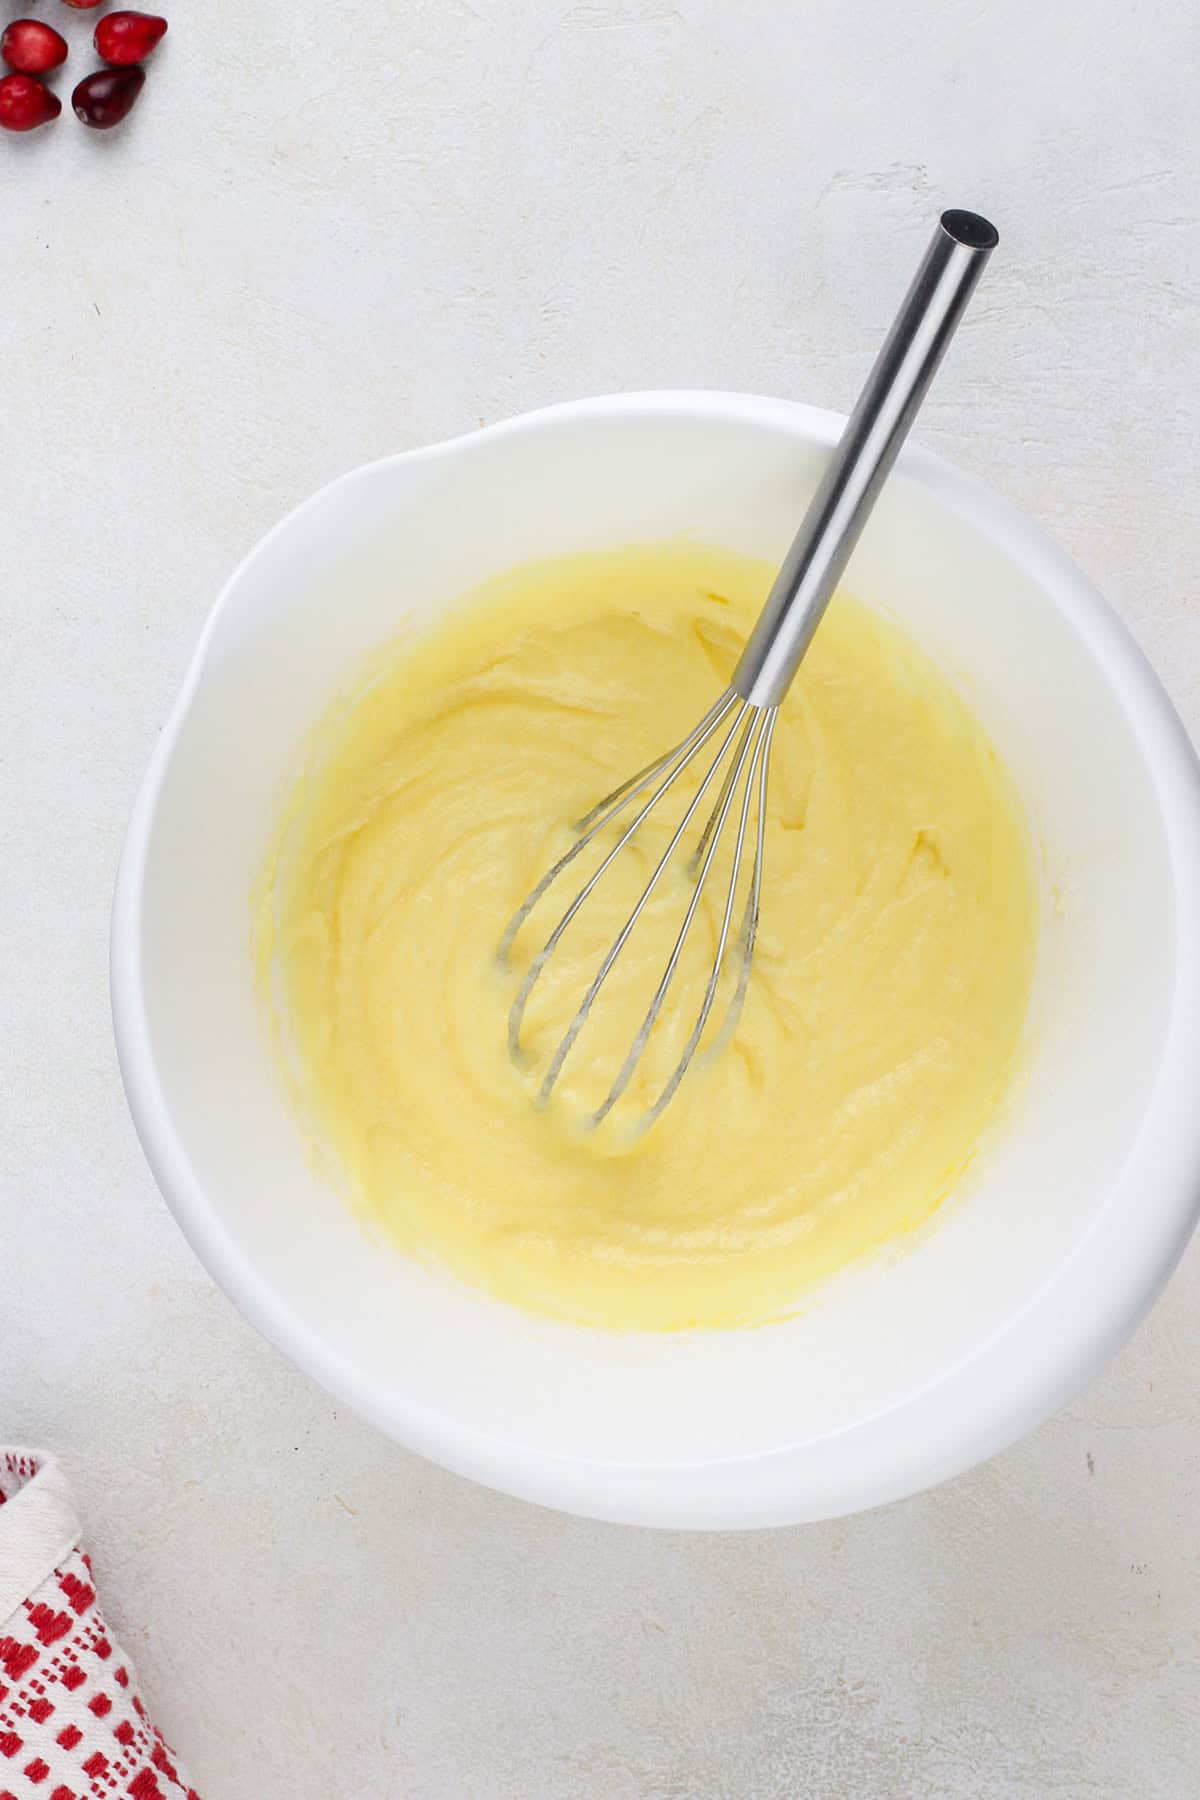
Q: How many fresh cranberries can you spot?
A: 5